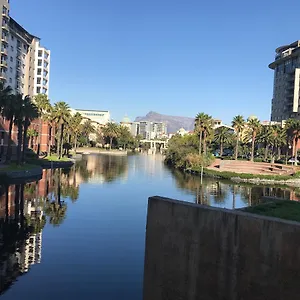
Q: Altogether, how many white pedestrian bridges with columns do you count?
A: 1